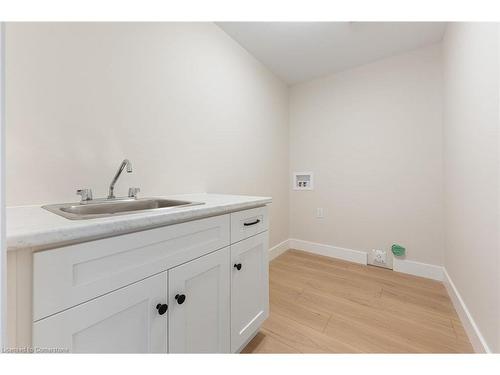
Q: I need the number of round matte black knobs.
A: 3